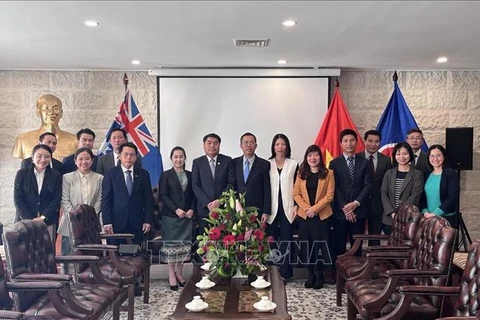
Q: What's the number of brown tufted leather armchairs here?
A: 6